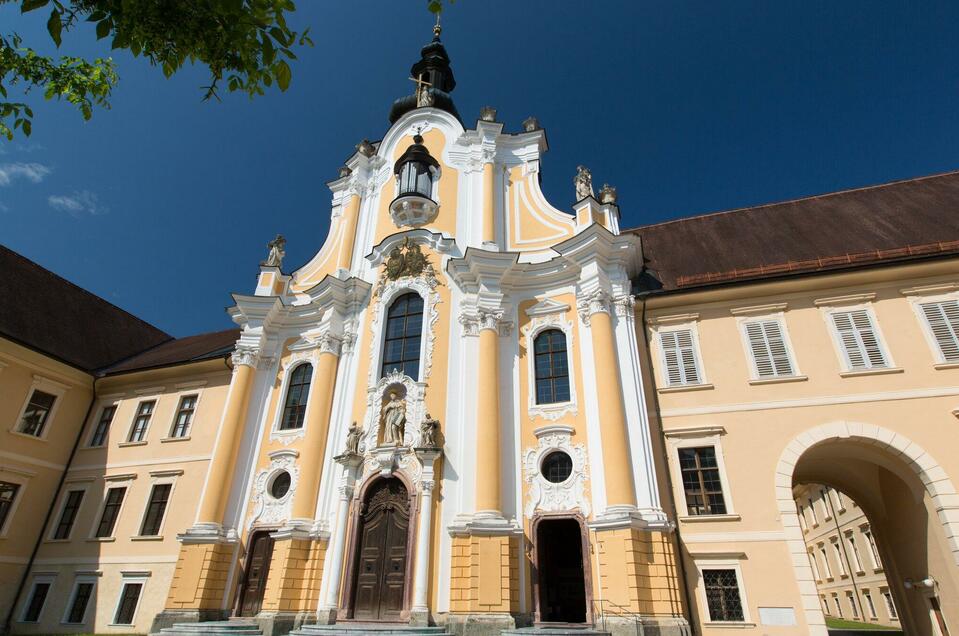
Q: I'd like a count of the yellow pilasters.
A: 6